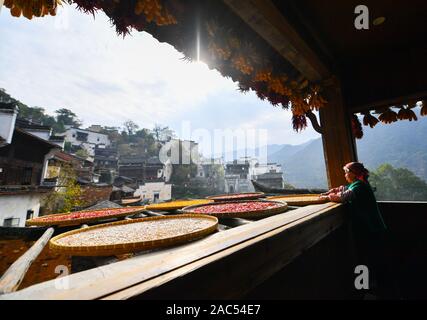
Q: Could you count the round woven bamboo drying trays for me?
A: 6